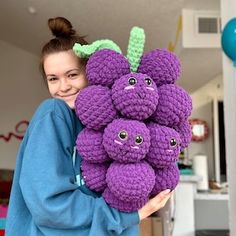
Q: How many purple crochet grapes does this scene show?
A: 13